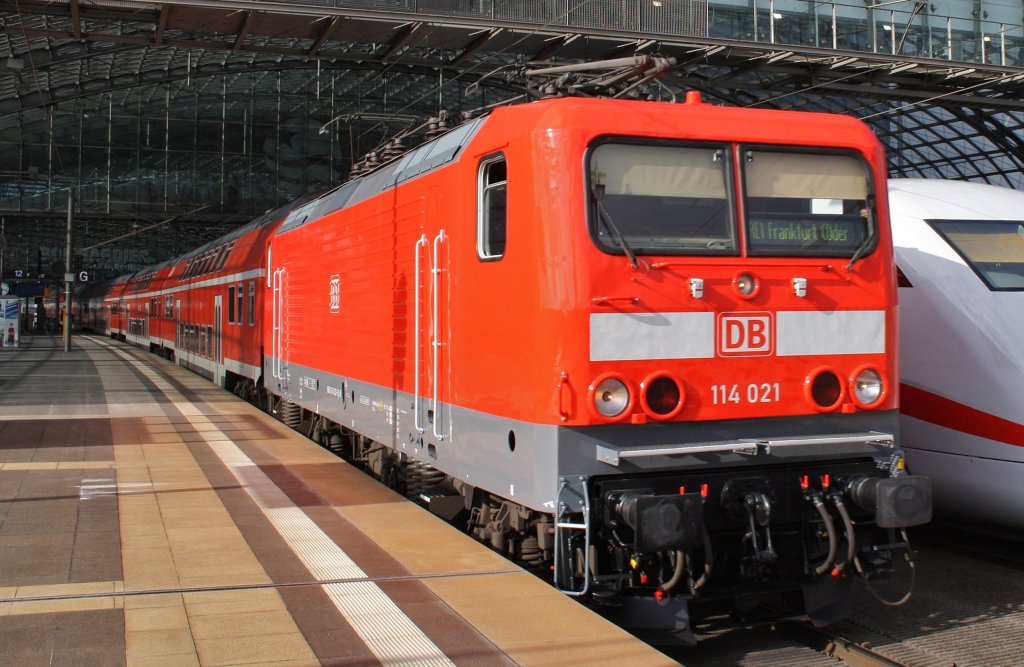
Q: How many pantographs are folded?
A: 1